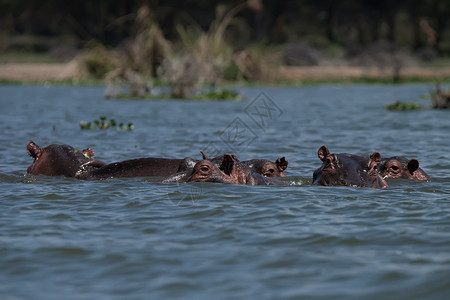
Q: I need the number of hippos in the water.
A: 5